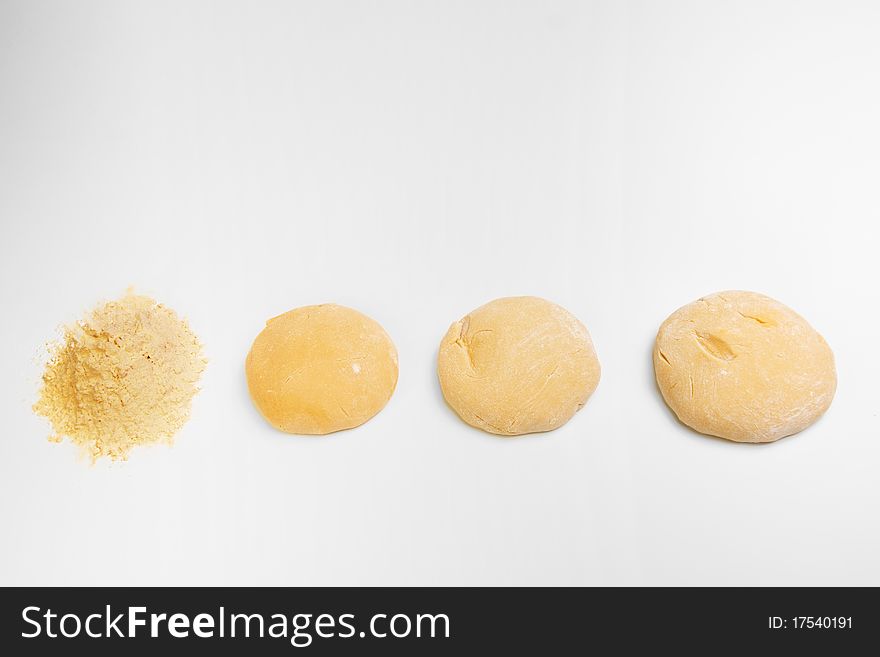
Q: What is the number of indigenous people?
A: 0